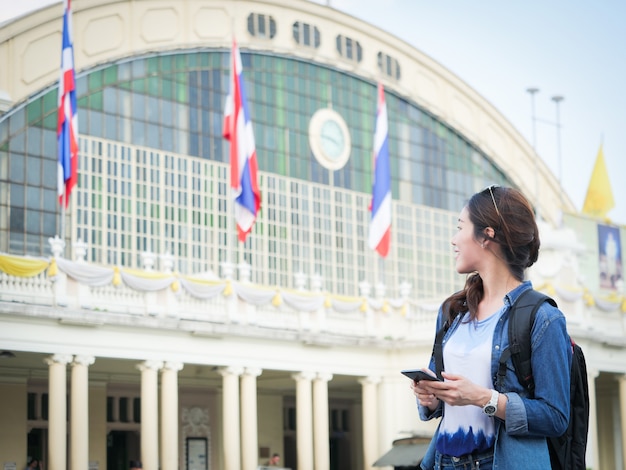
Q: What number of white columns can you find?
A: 11